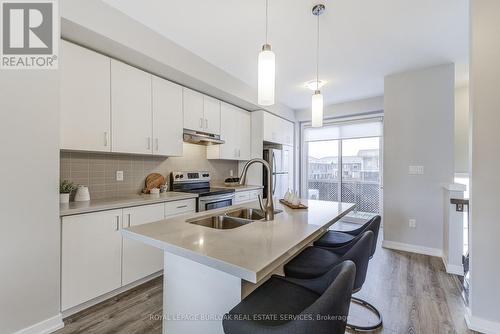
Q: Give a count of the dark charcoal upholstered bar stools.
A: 3